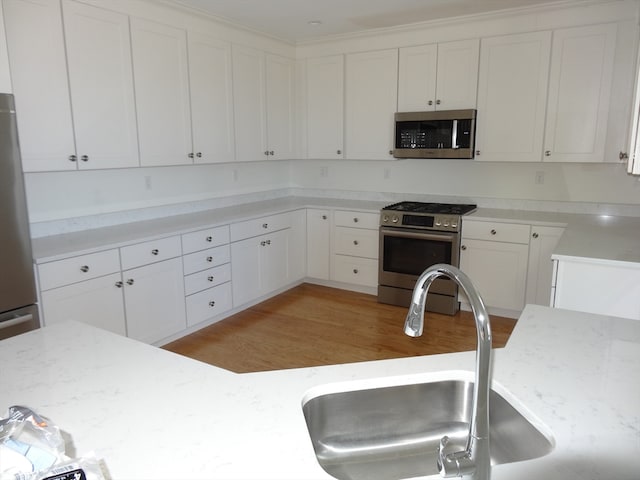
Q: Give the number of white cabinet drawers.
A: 11